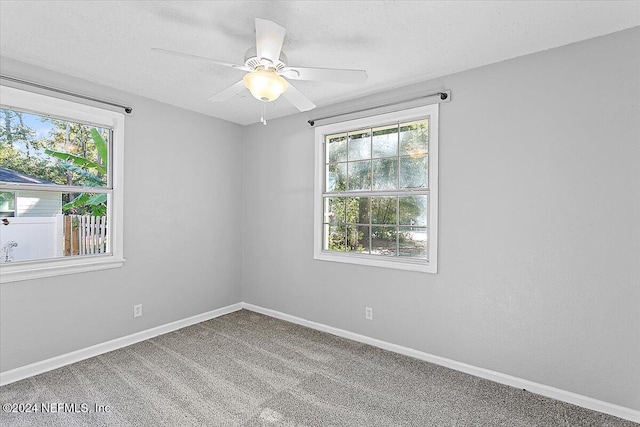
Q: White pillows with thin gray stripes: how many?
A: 0